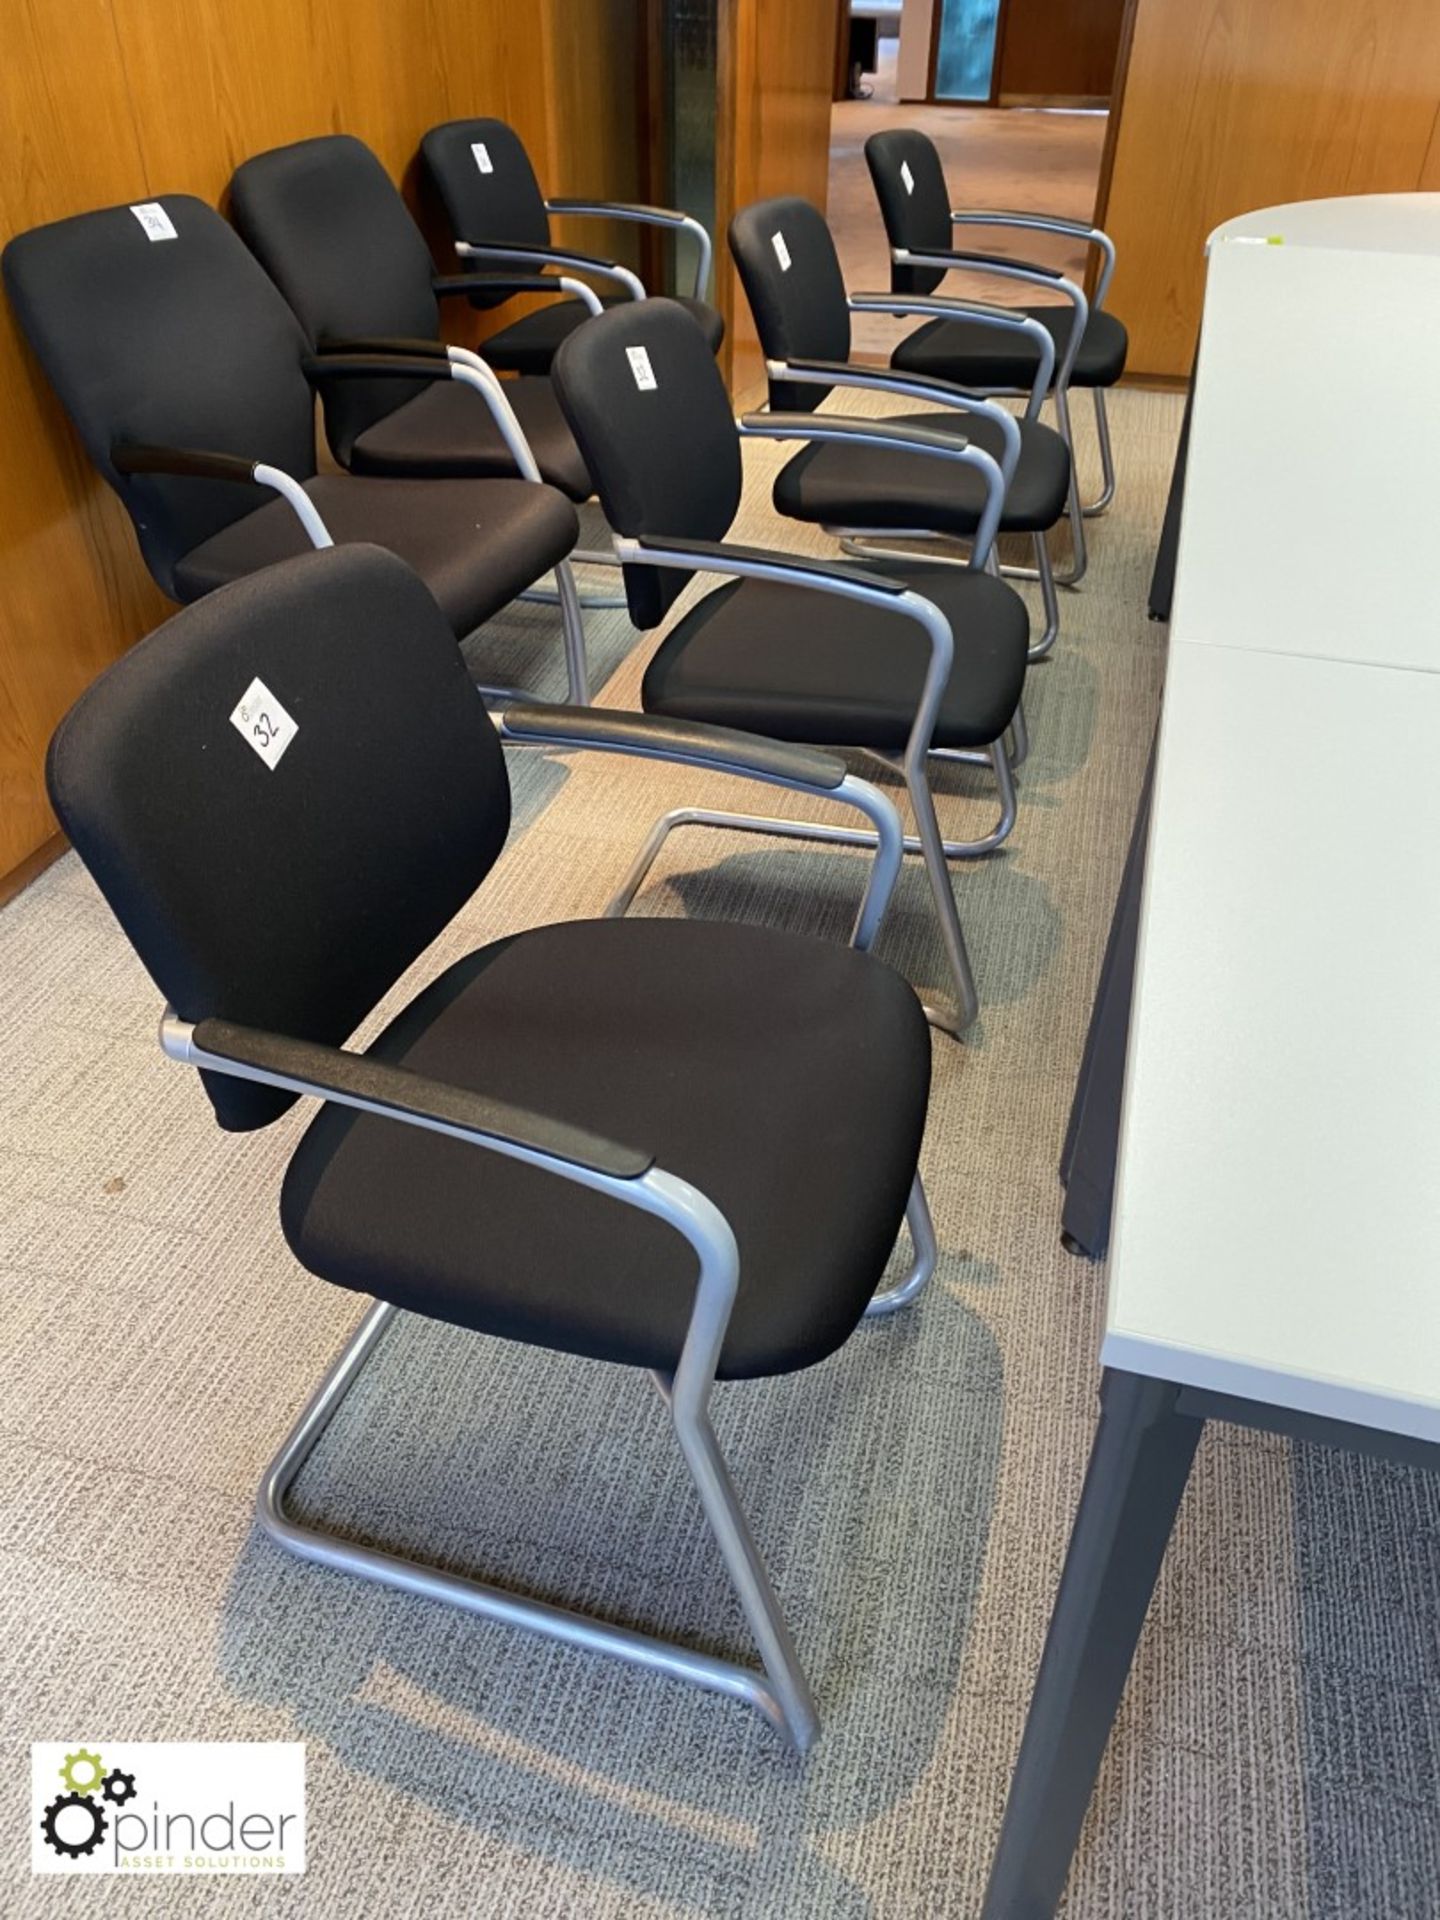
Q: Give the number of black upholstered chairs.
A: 7